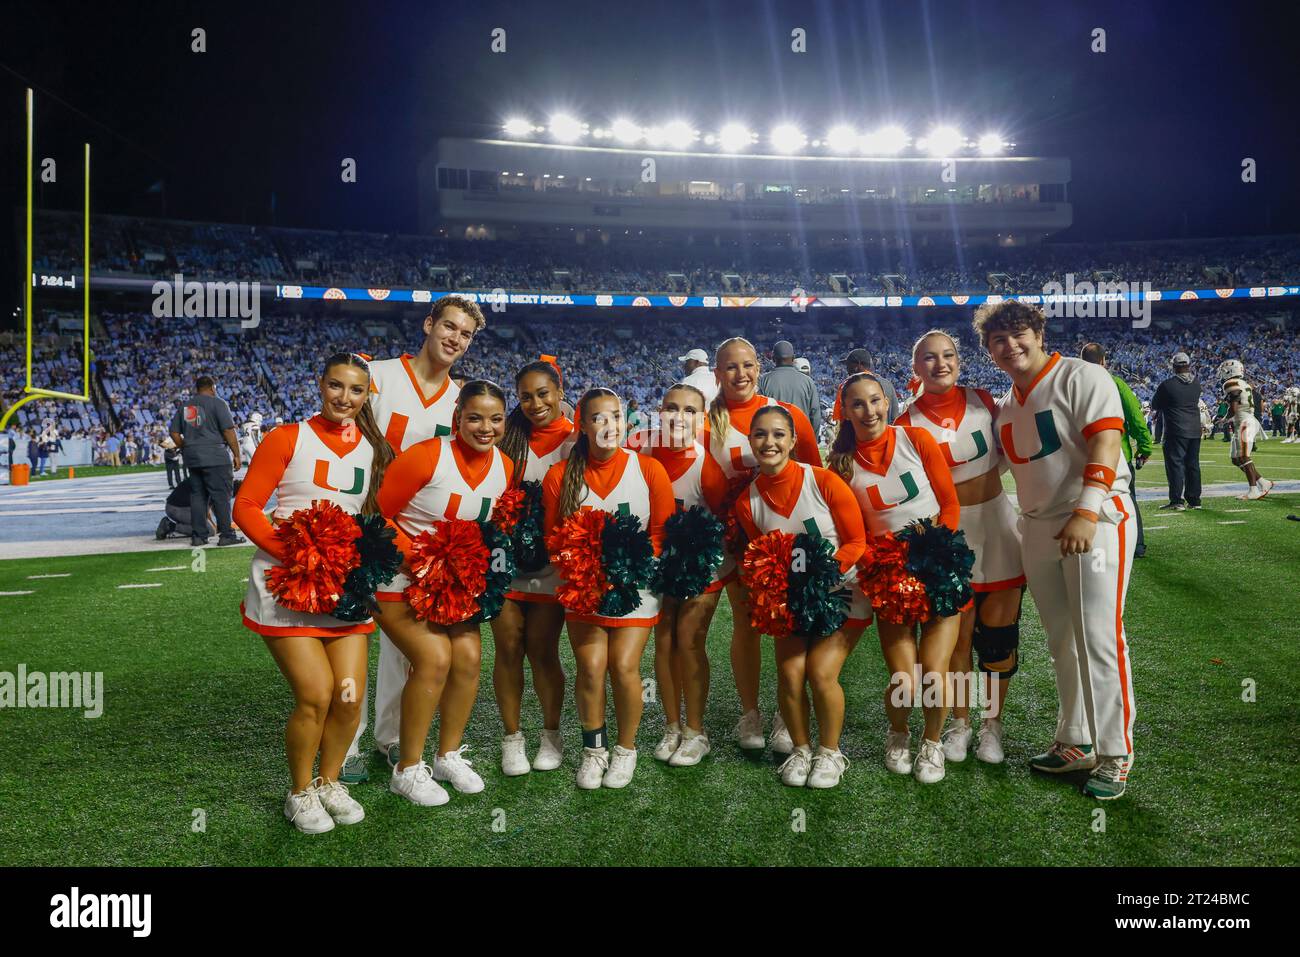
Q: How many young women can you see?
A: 9